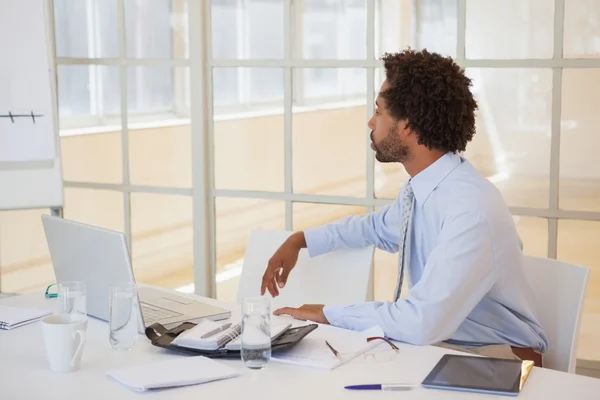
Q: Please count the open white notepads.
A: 1